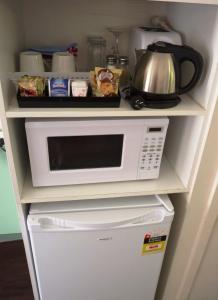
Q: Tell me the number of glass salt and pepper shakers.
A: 2